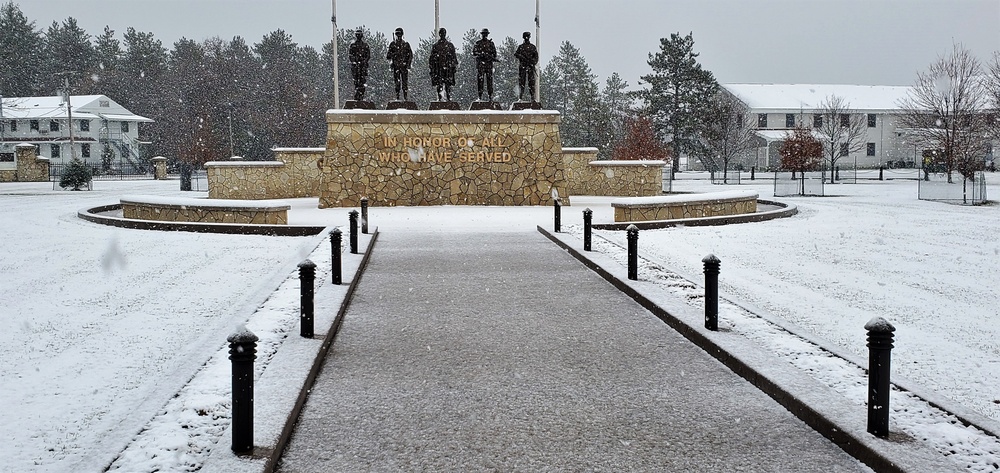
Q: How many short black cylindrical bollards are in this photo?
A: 10